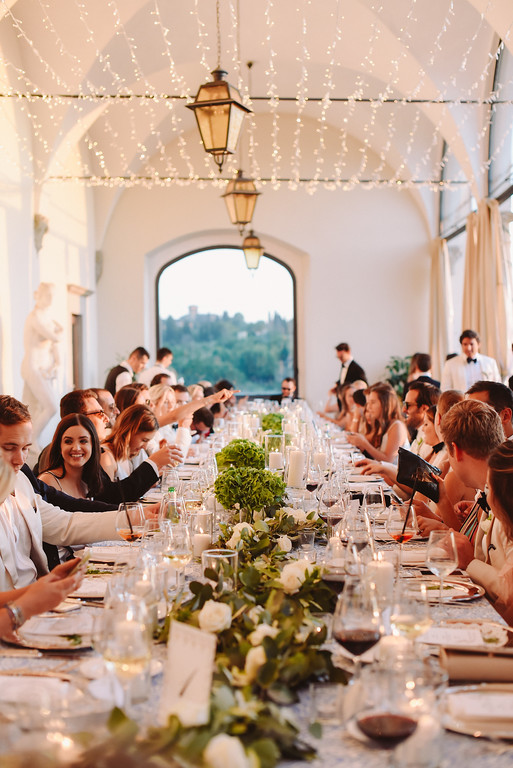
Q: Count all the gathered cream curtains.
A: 2